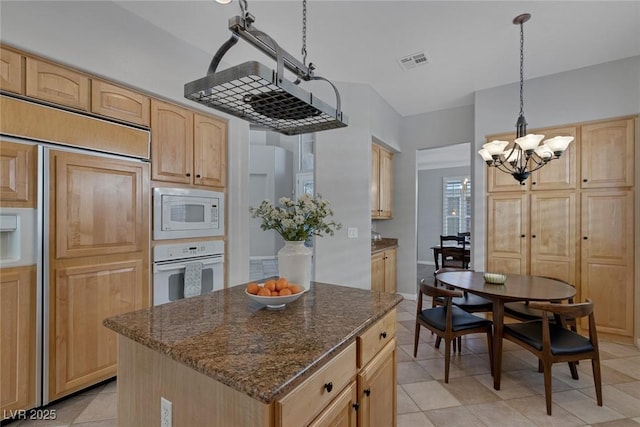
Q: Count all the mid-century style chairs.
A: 4